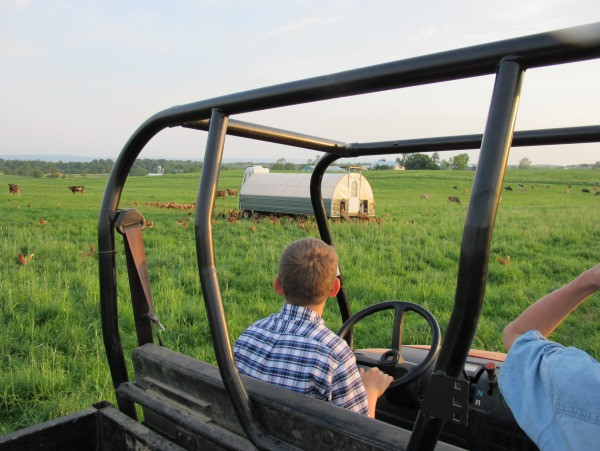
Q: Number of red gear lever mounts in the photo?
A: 1